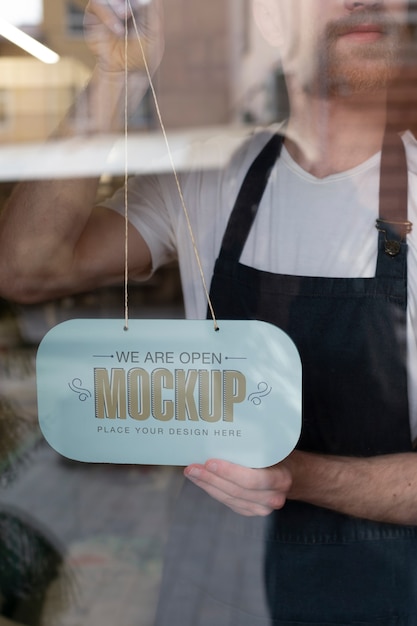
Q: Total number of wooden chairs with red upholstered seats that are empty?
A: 0